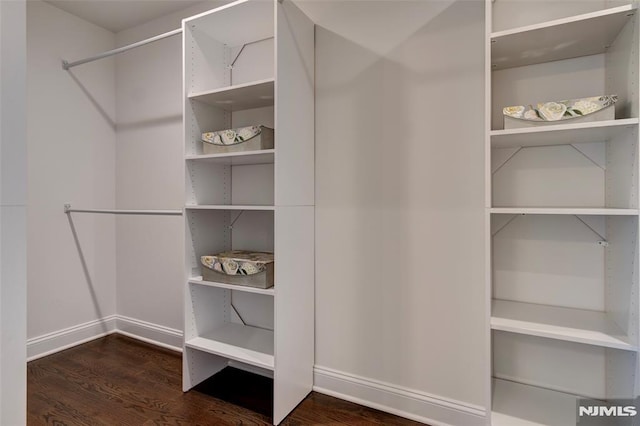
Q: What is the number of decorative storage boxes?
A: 3